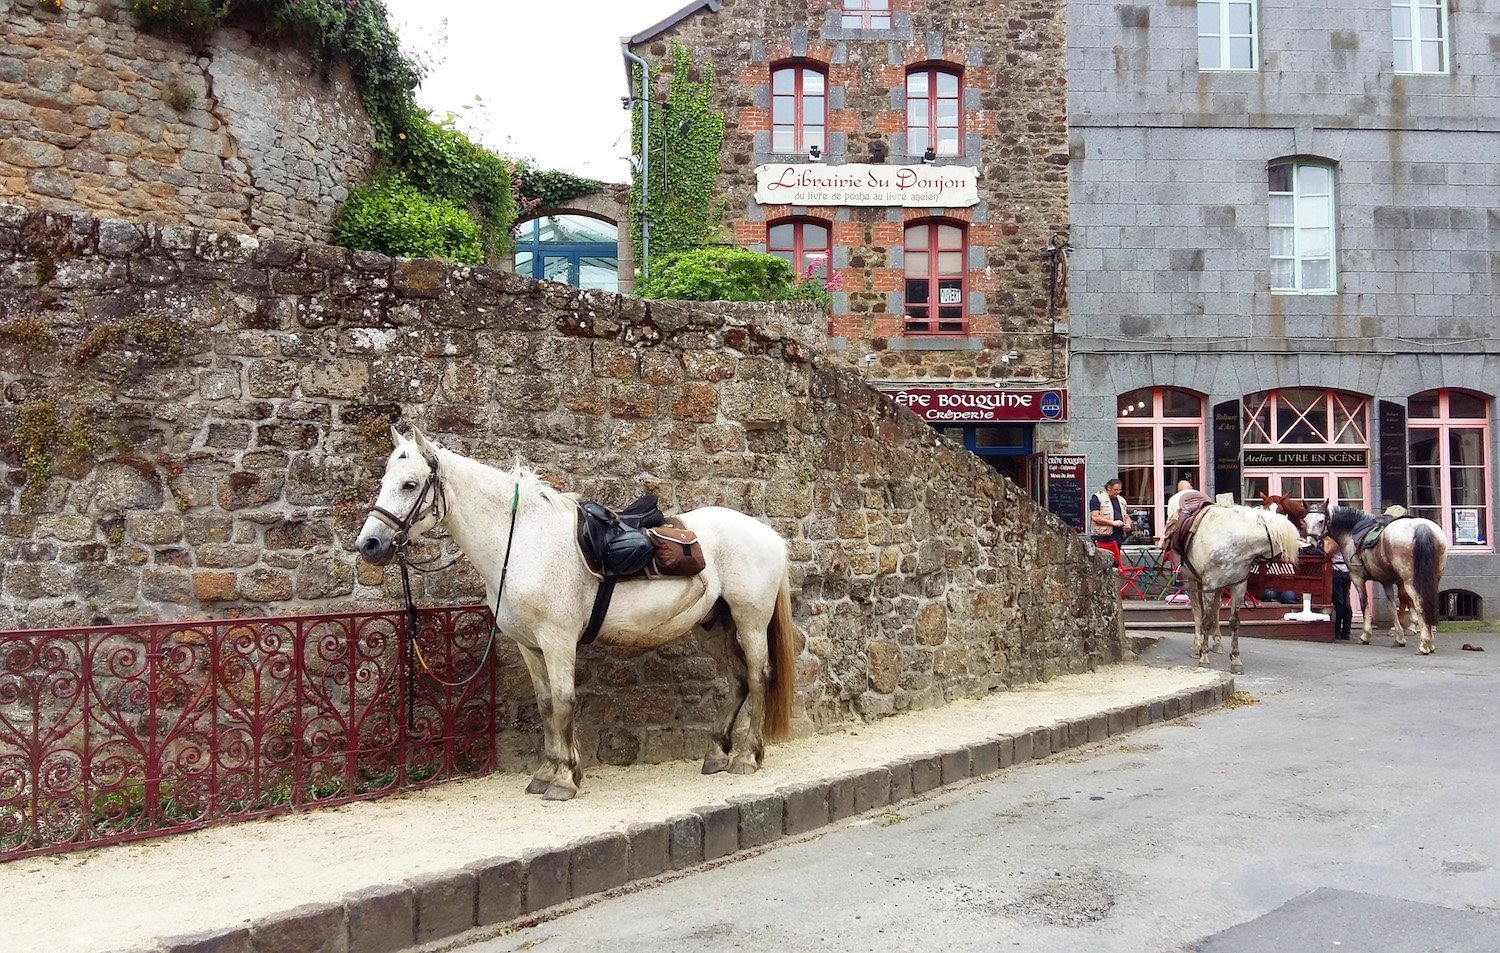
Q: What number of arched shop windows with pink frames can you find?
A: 3